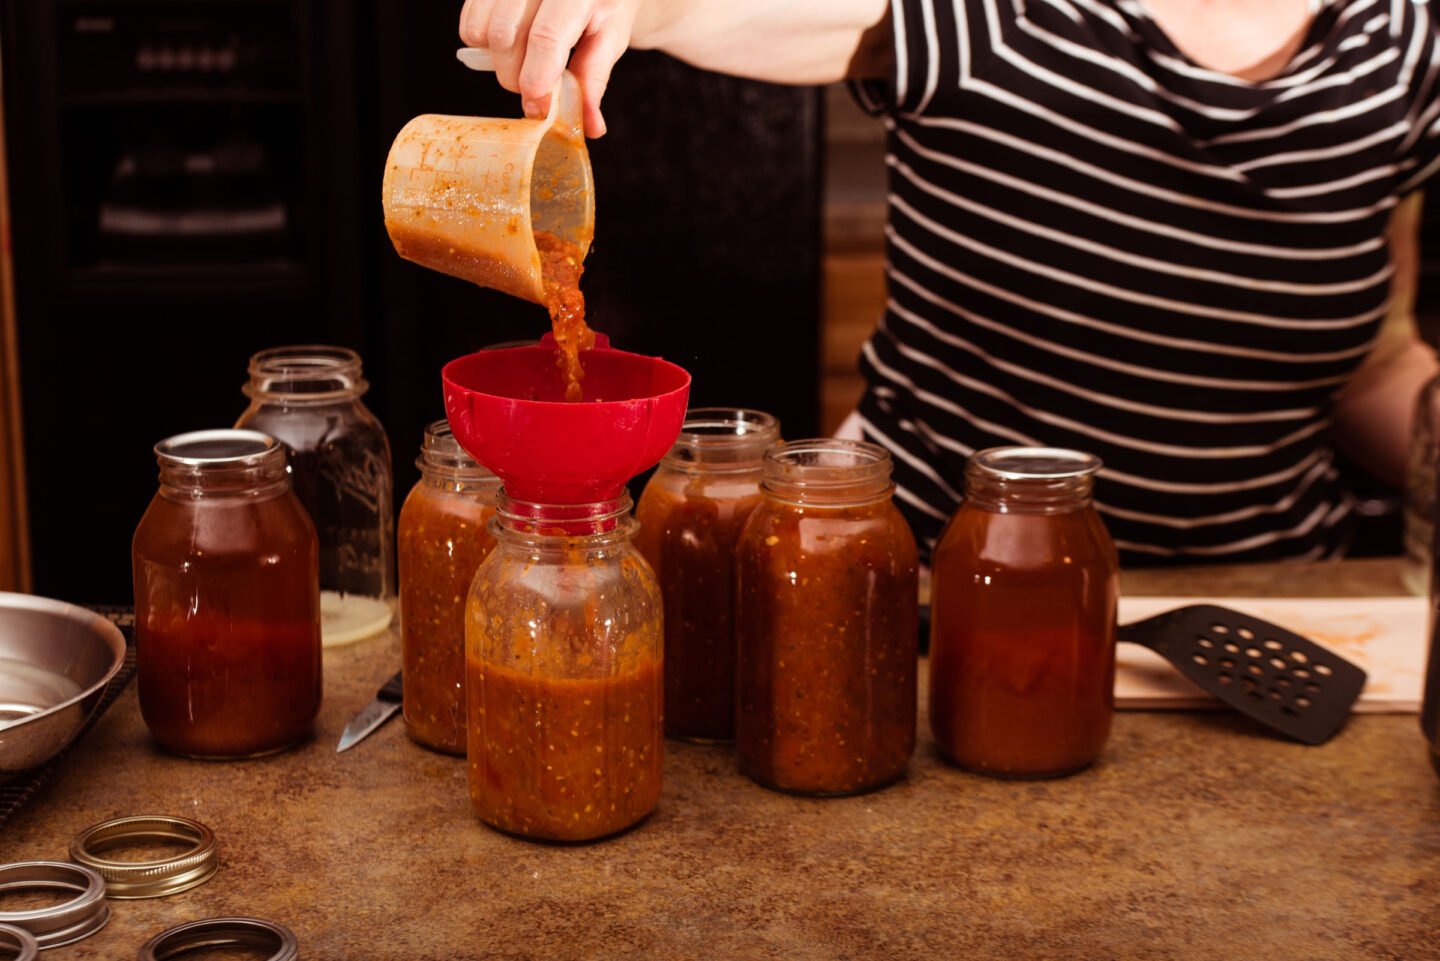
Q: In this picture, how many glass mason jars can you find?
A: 7